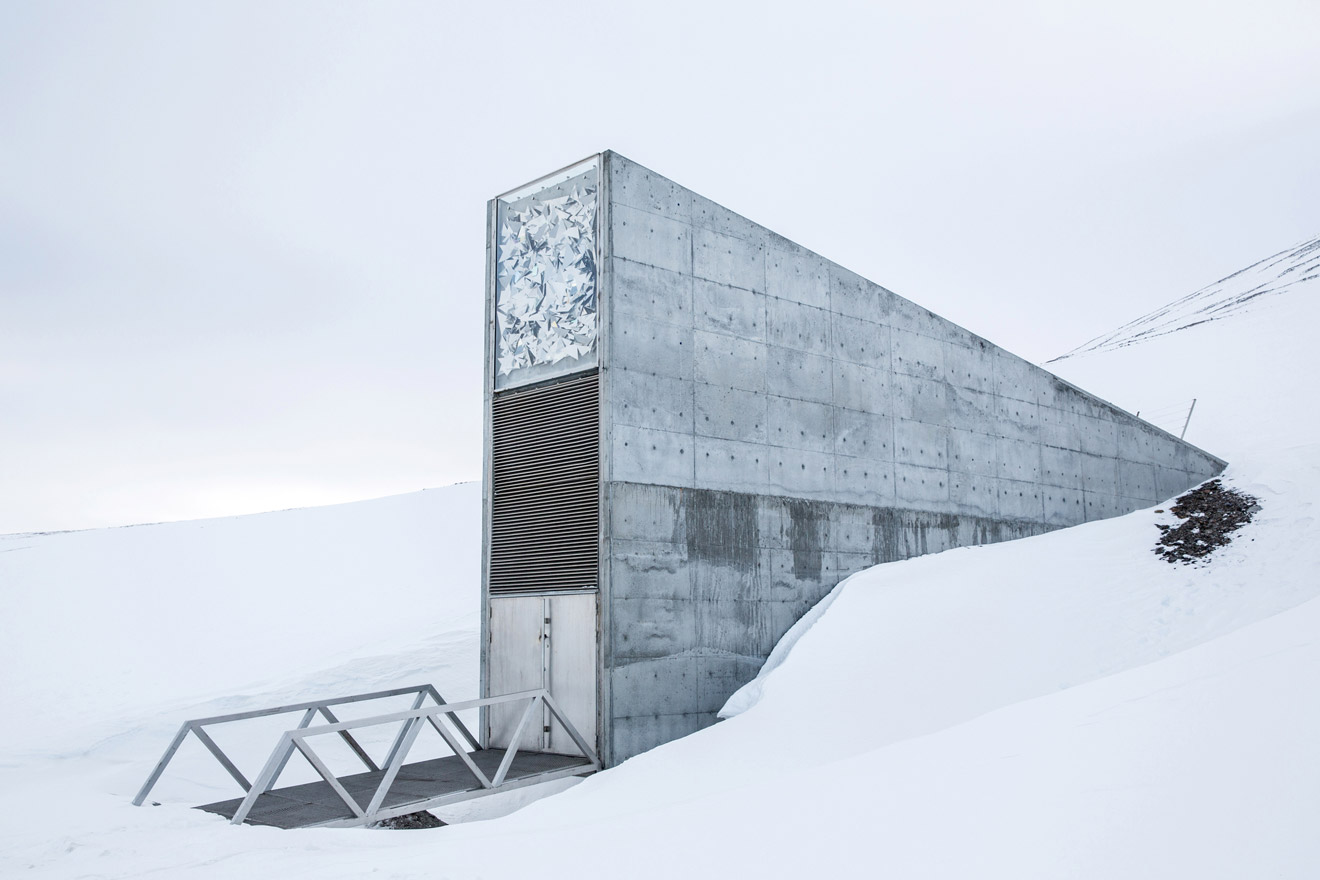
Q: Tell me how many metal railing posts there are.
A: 12